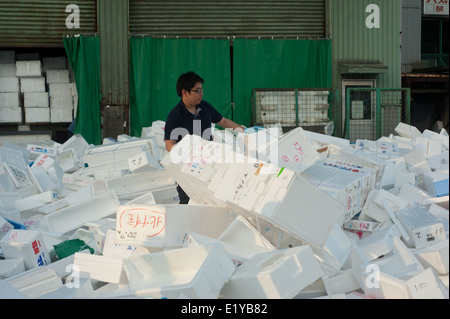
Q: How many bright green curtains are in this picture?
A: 3